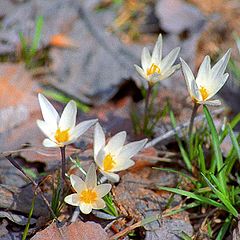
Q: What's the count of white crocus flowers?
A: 5